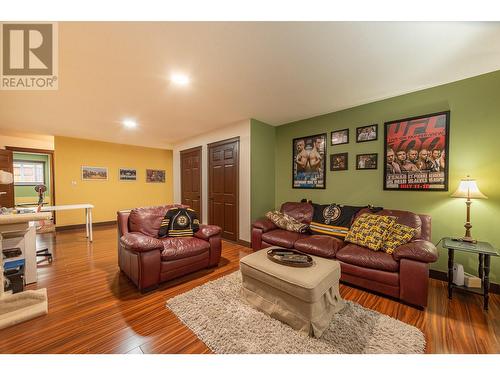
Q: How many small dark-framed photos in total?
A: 4